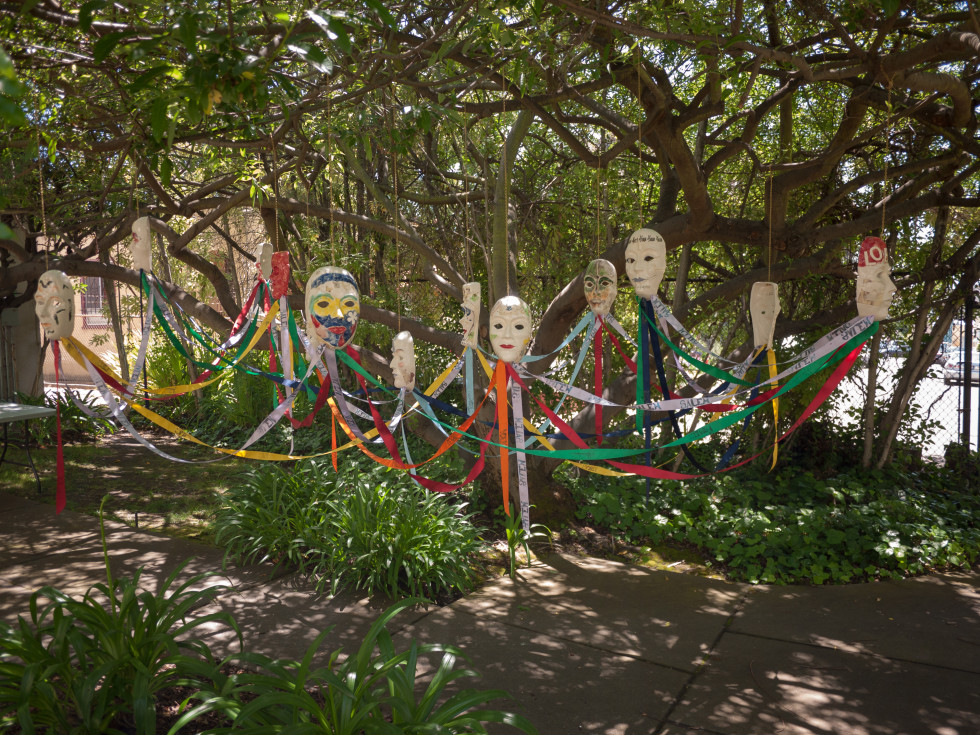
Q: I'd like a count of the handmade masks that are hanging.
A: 12